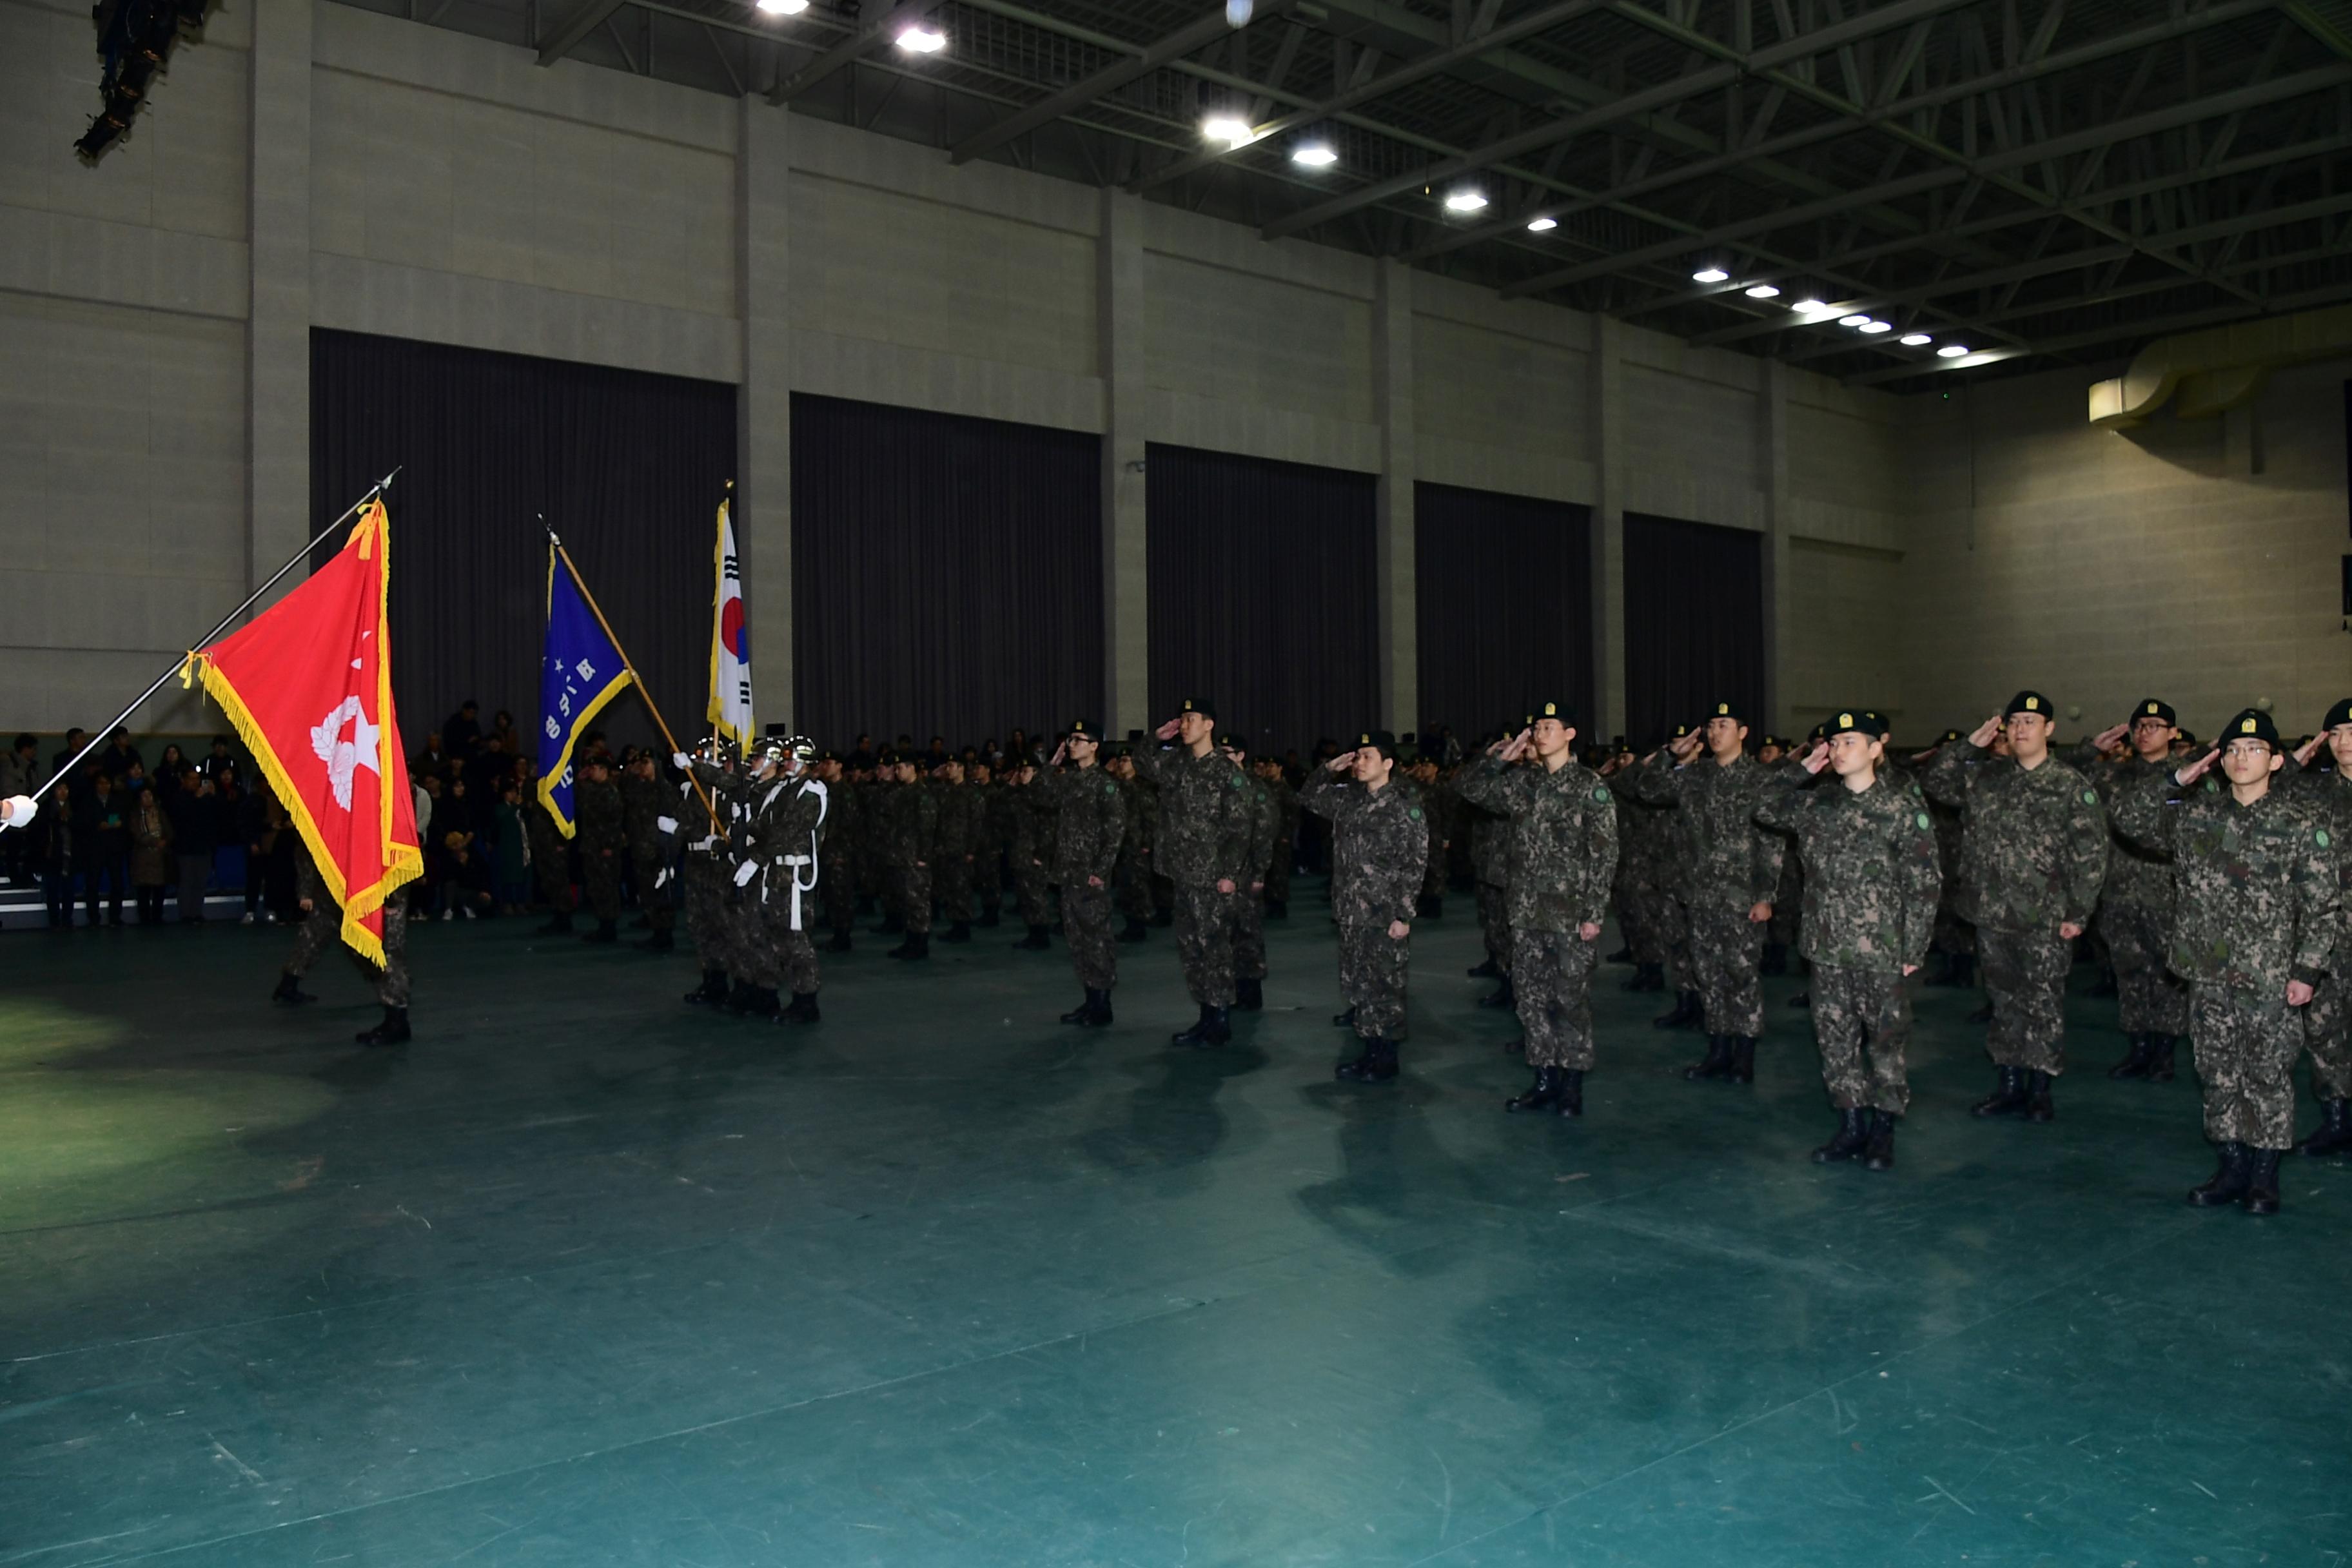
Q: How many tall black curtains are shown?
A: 5